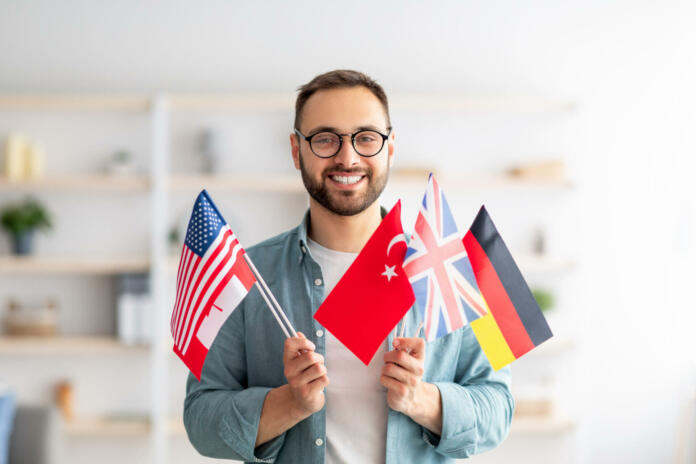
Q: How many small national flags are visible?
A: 5